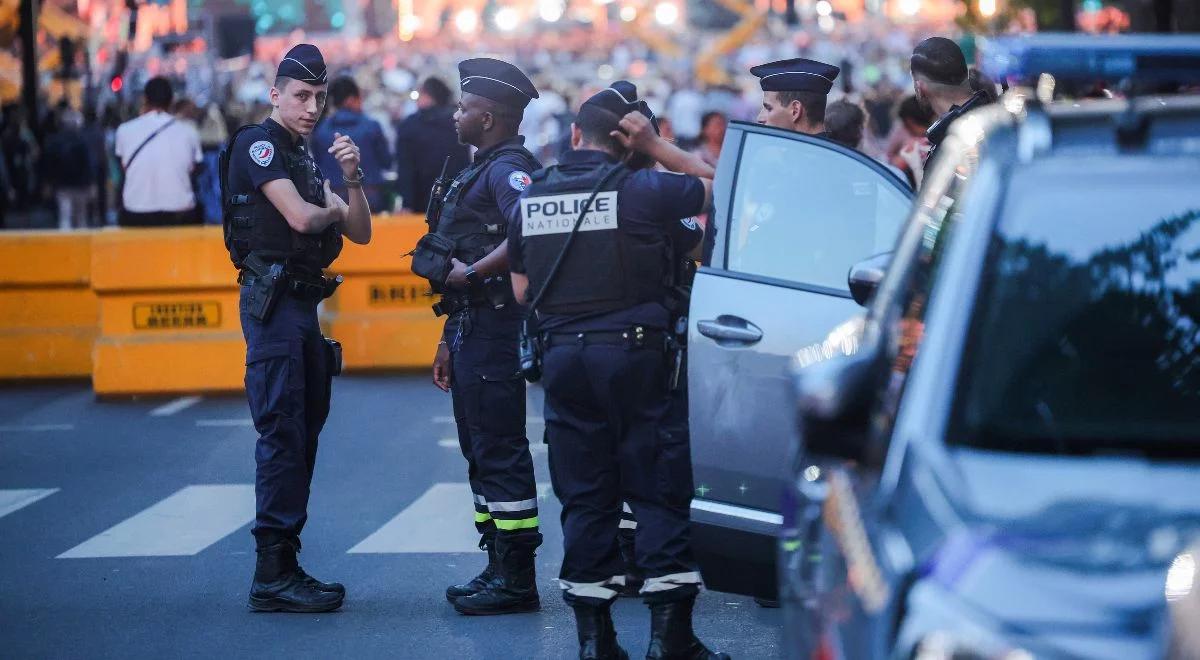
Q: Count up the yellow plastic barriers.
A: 3